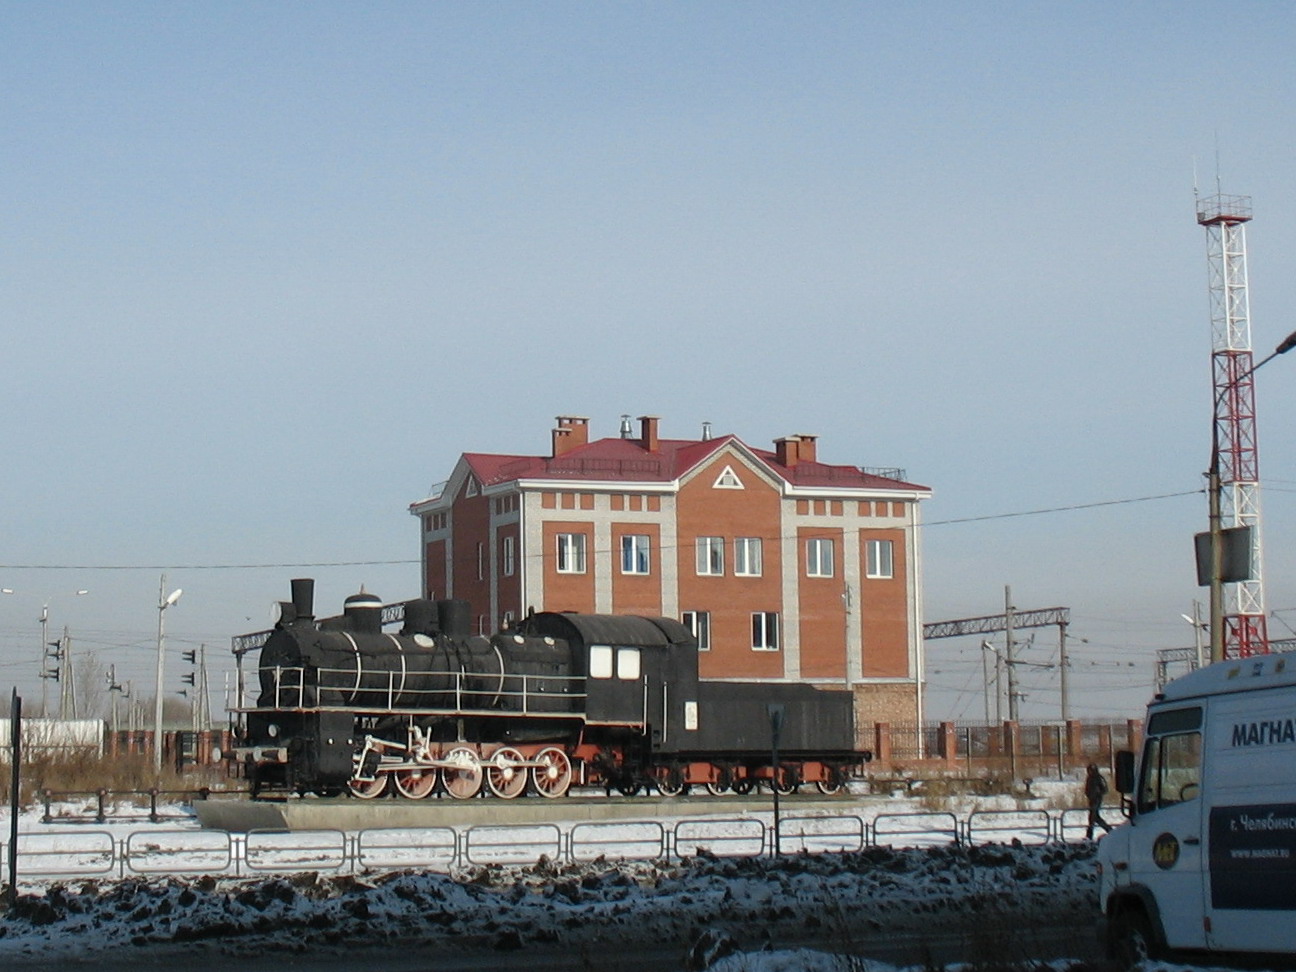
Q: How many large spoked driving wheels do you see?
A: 5